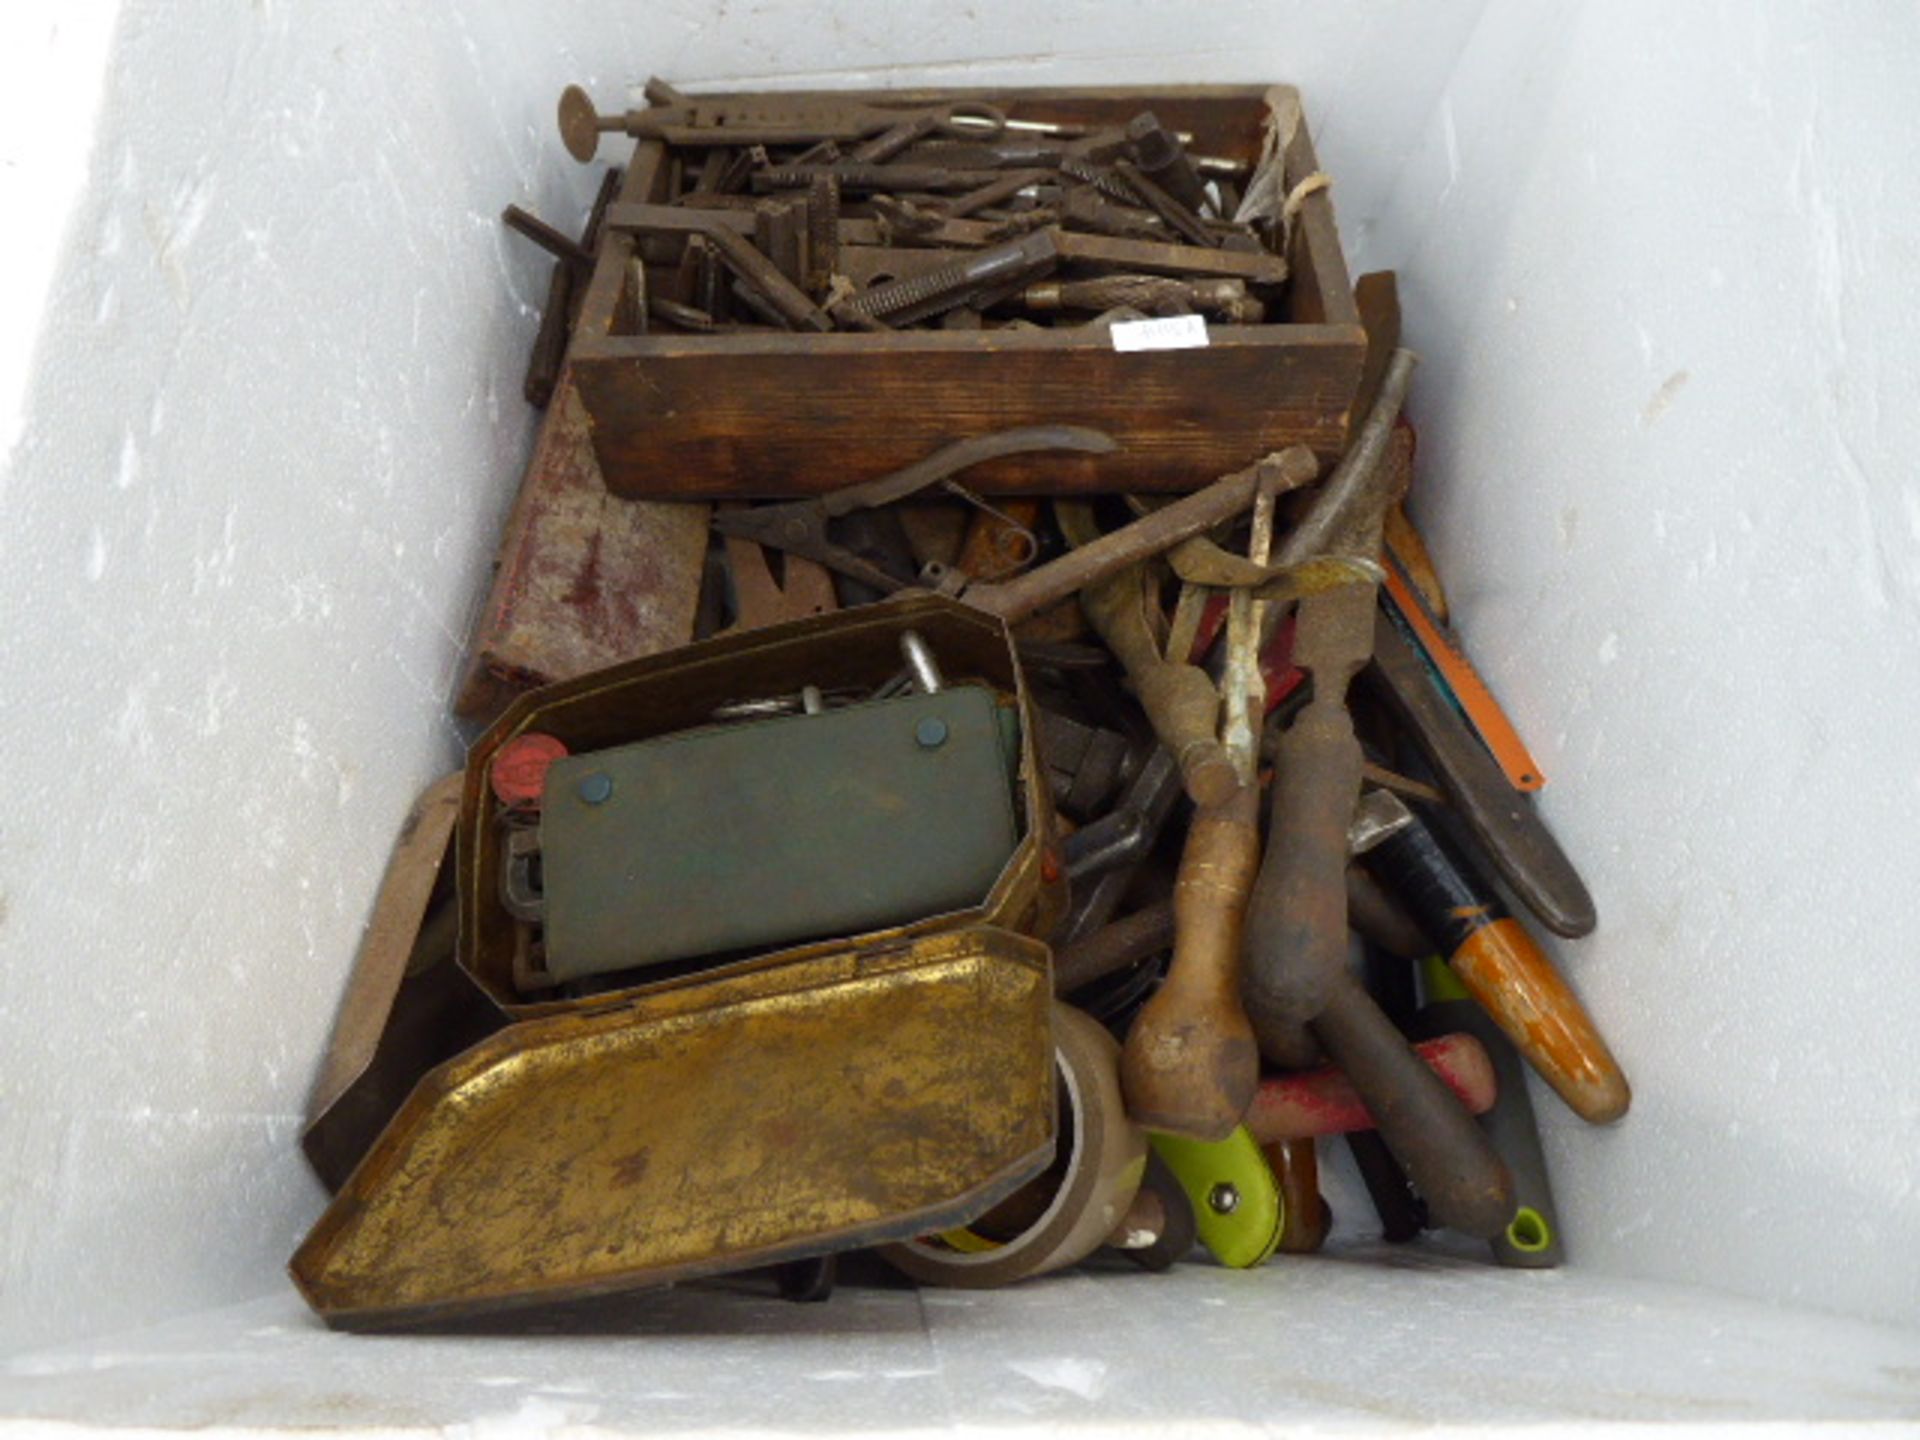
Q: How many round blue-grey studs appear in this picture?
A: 2